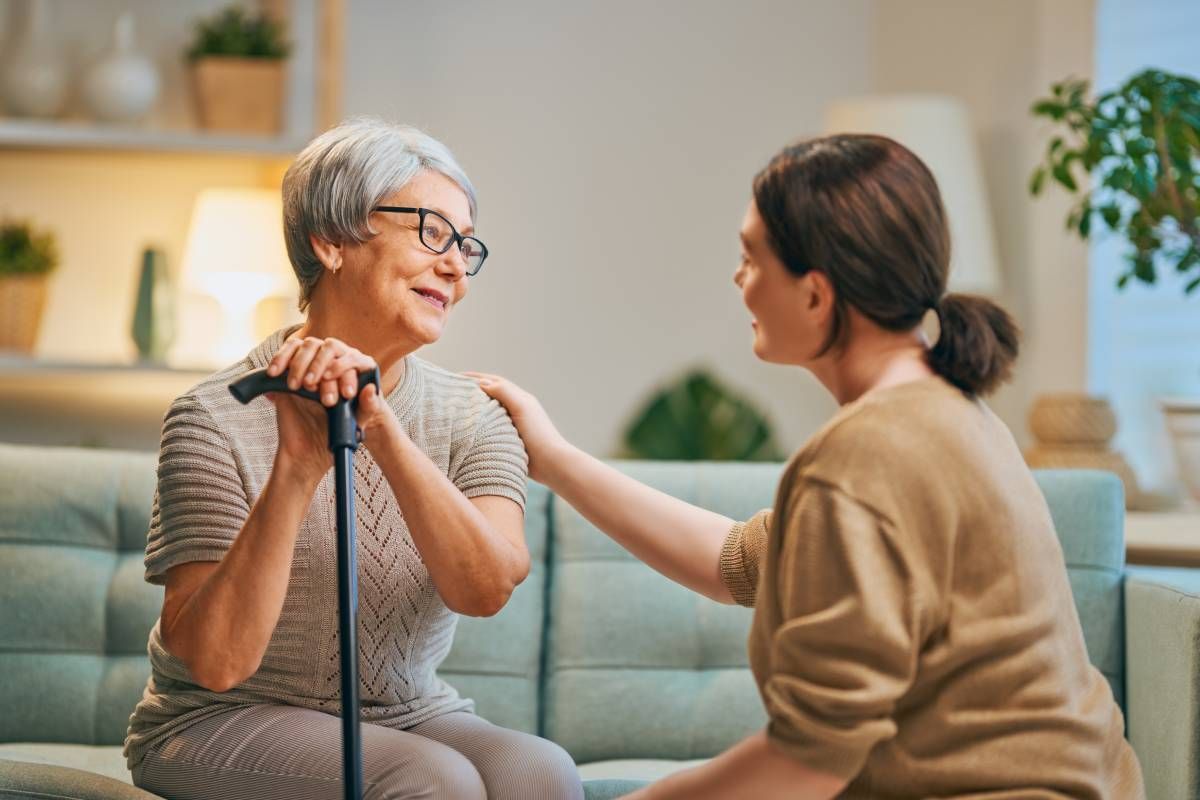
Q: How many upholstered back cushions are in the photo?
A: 2